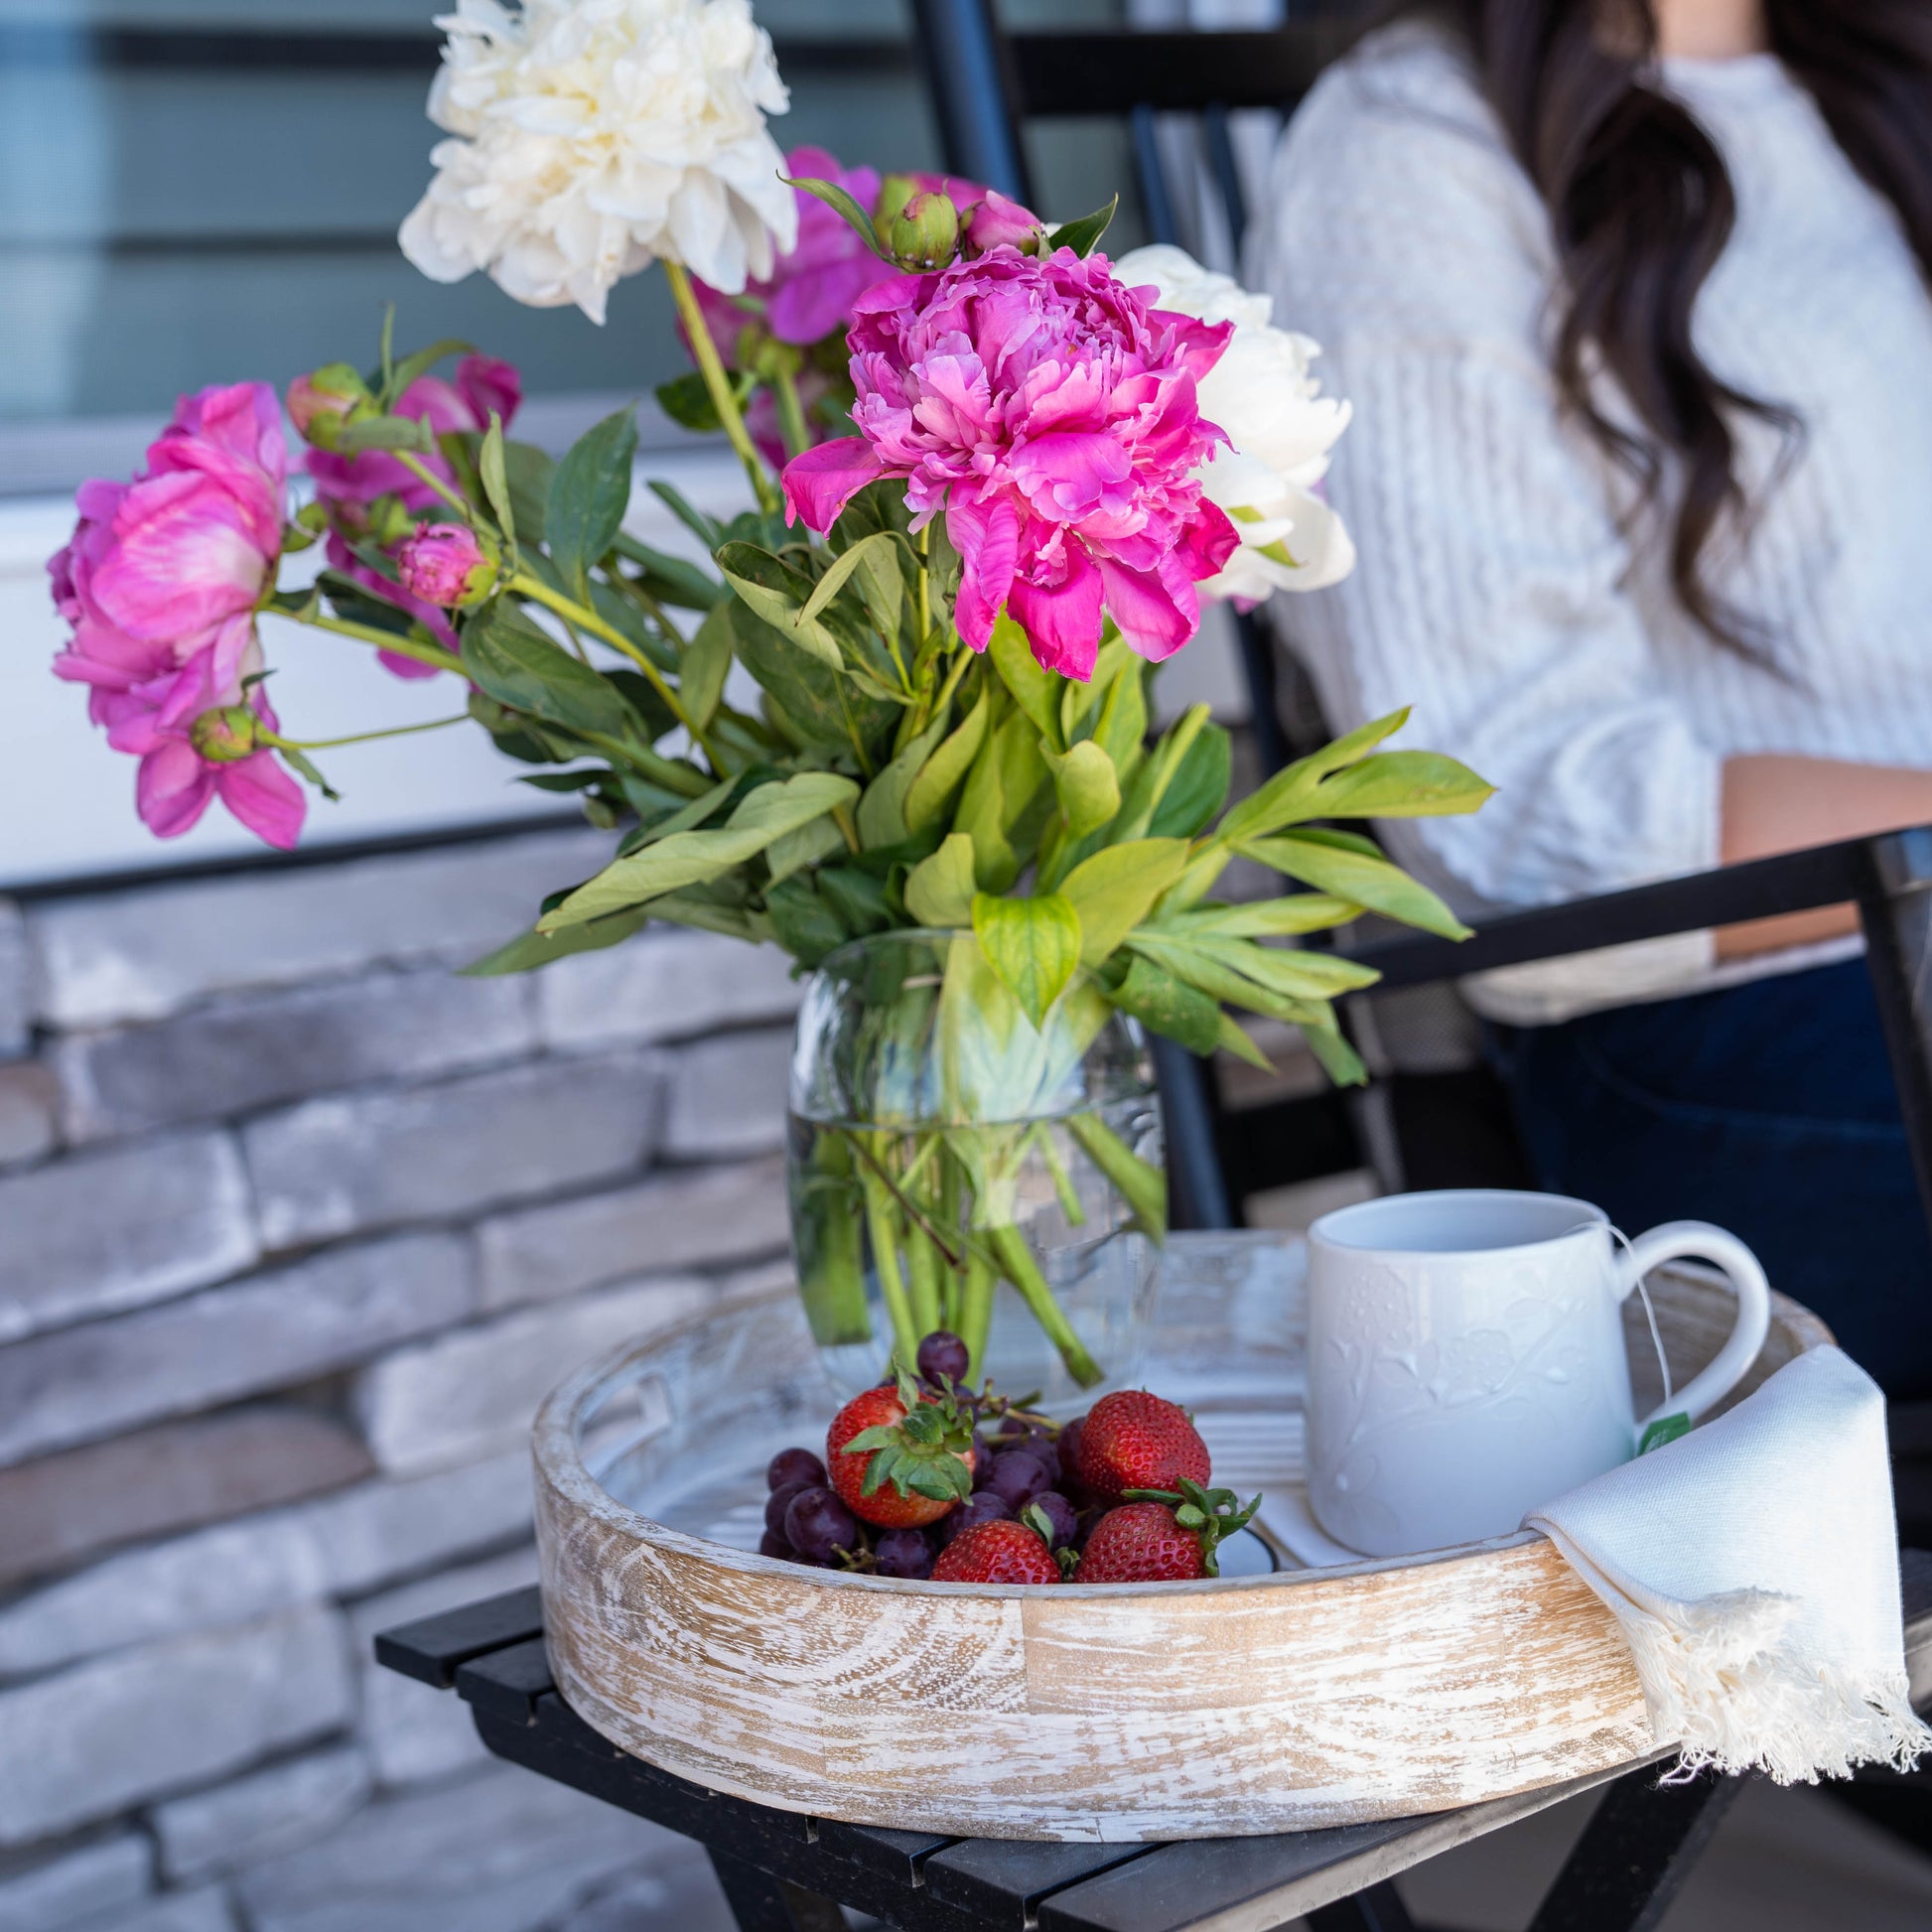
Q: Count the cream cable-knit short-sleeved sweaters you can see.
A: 0